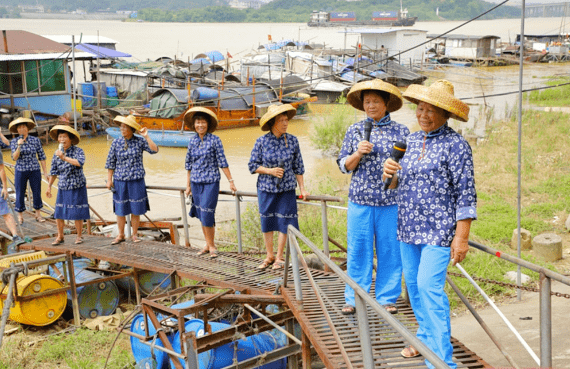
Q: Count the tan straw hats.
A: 7